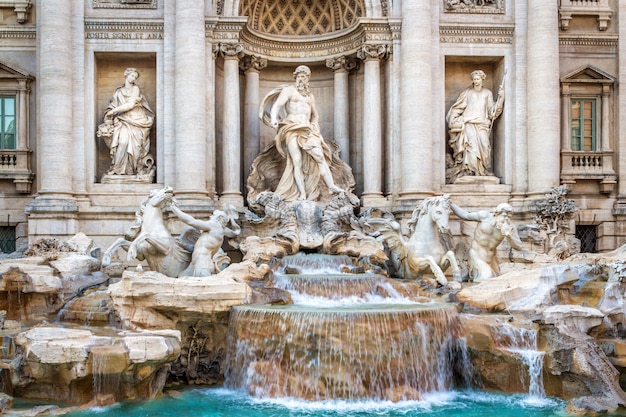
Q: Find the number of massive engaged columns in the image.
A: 4